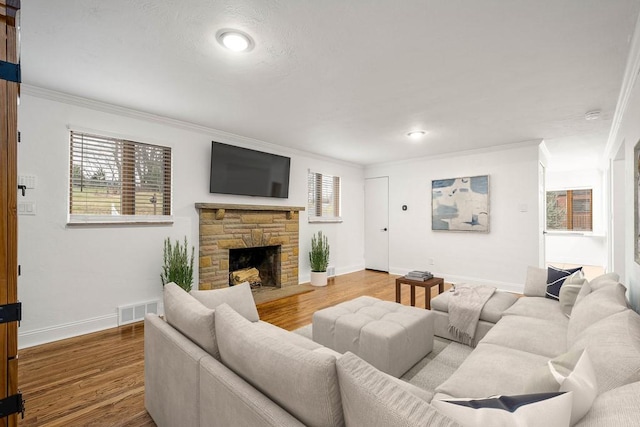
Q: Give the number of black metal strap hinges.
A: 3